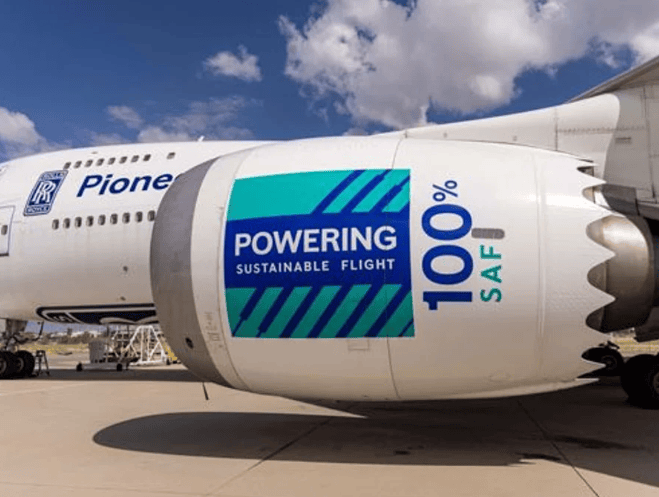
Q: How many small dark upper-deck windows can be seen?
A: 9